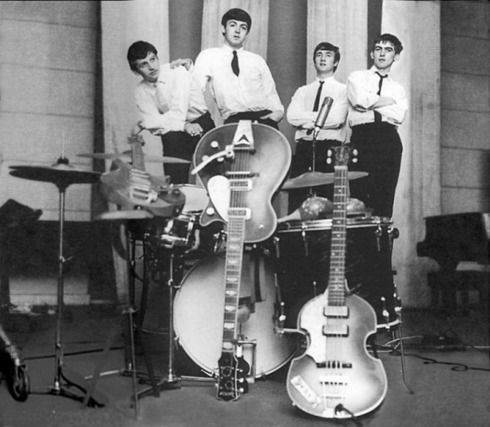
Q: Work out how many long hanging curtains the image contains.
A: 4